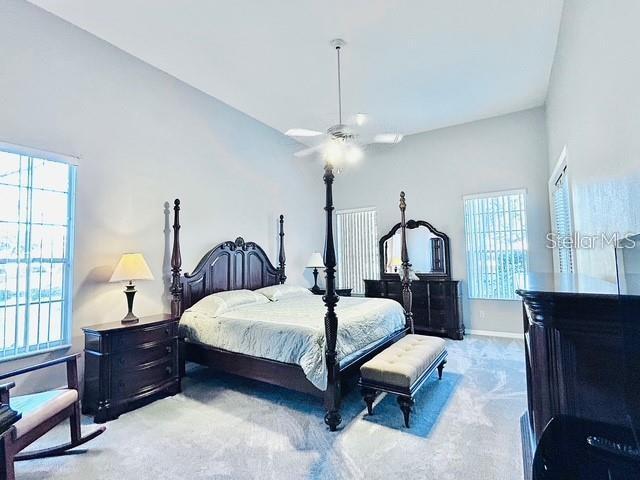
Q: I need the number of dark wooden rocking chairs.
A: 1